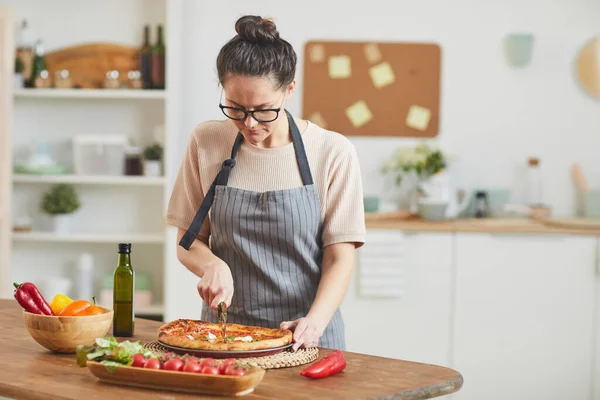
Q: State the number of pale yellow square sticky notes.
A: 4